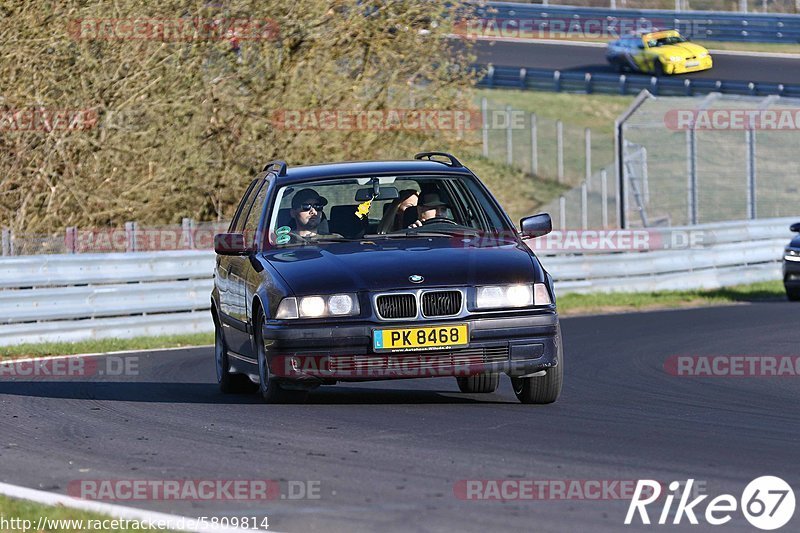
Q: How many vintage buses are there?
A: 0